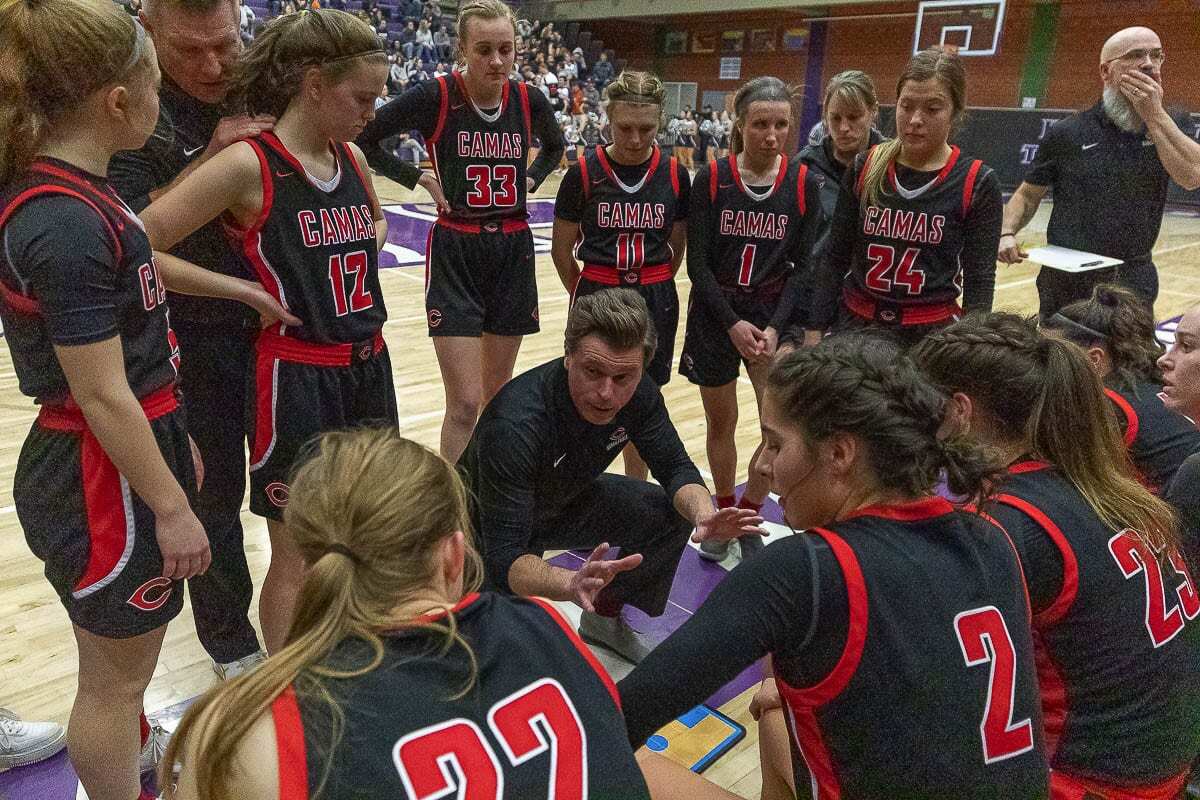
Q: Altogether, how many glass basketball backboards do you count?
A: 1